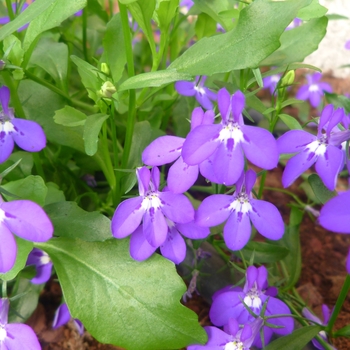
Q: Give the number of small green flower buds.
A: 3